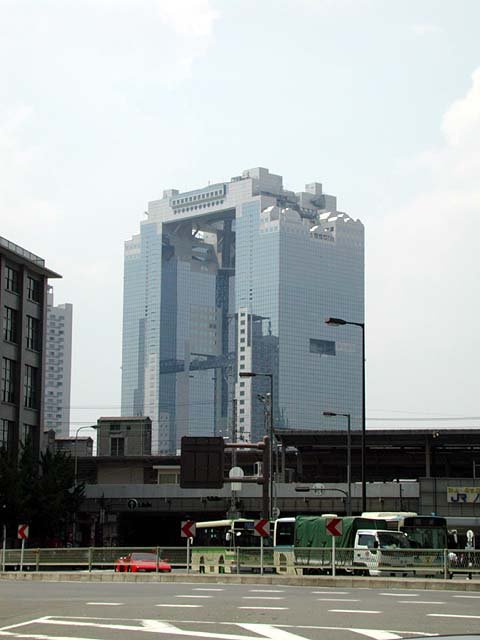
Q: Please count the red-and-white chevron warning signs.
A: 4